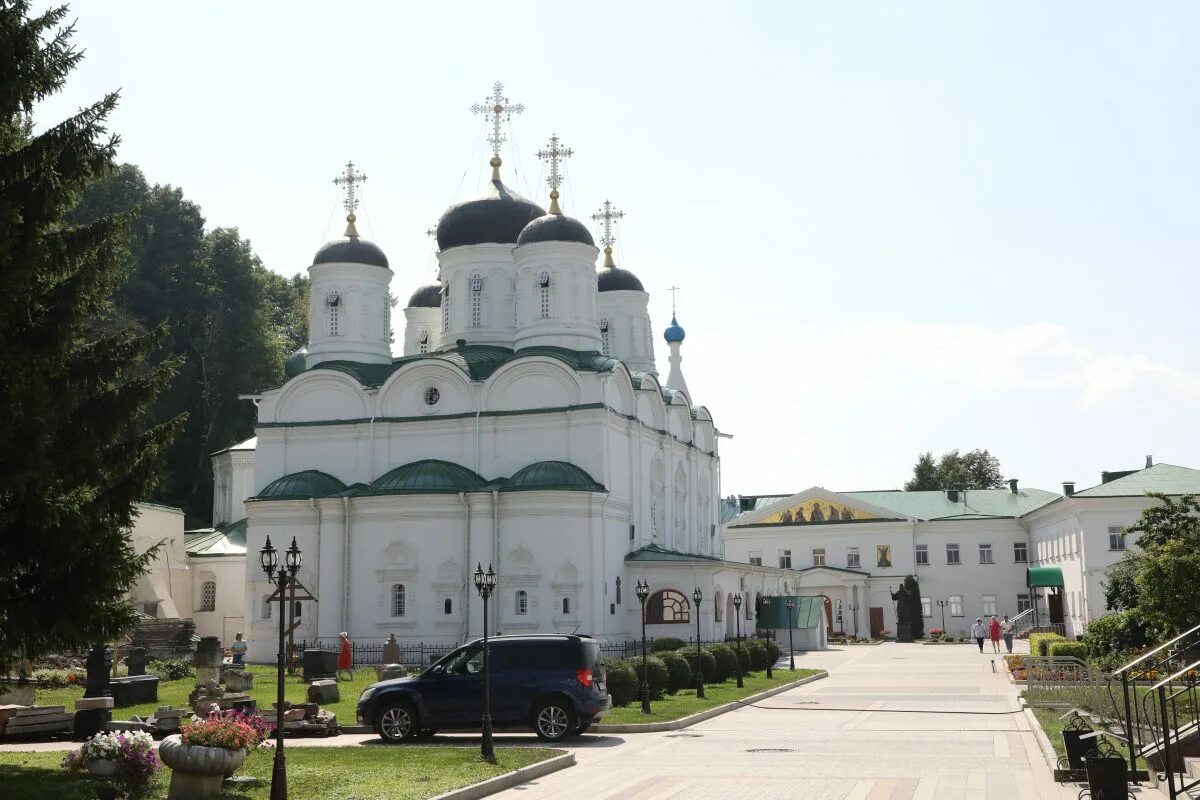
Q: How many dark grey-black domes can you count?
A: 5